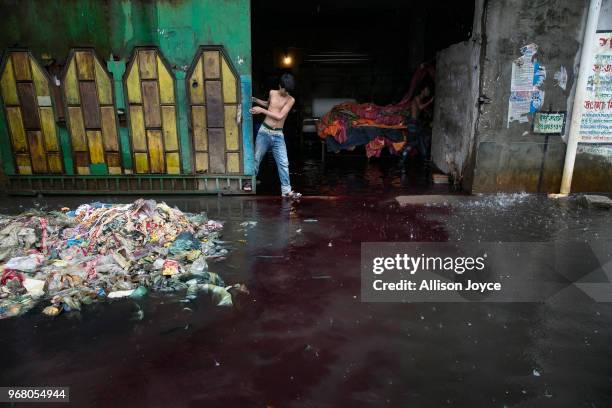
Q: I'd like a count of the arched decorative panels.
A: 4